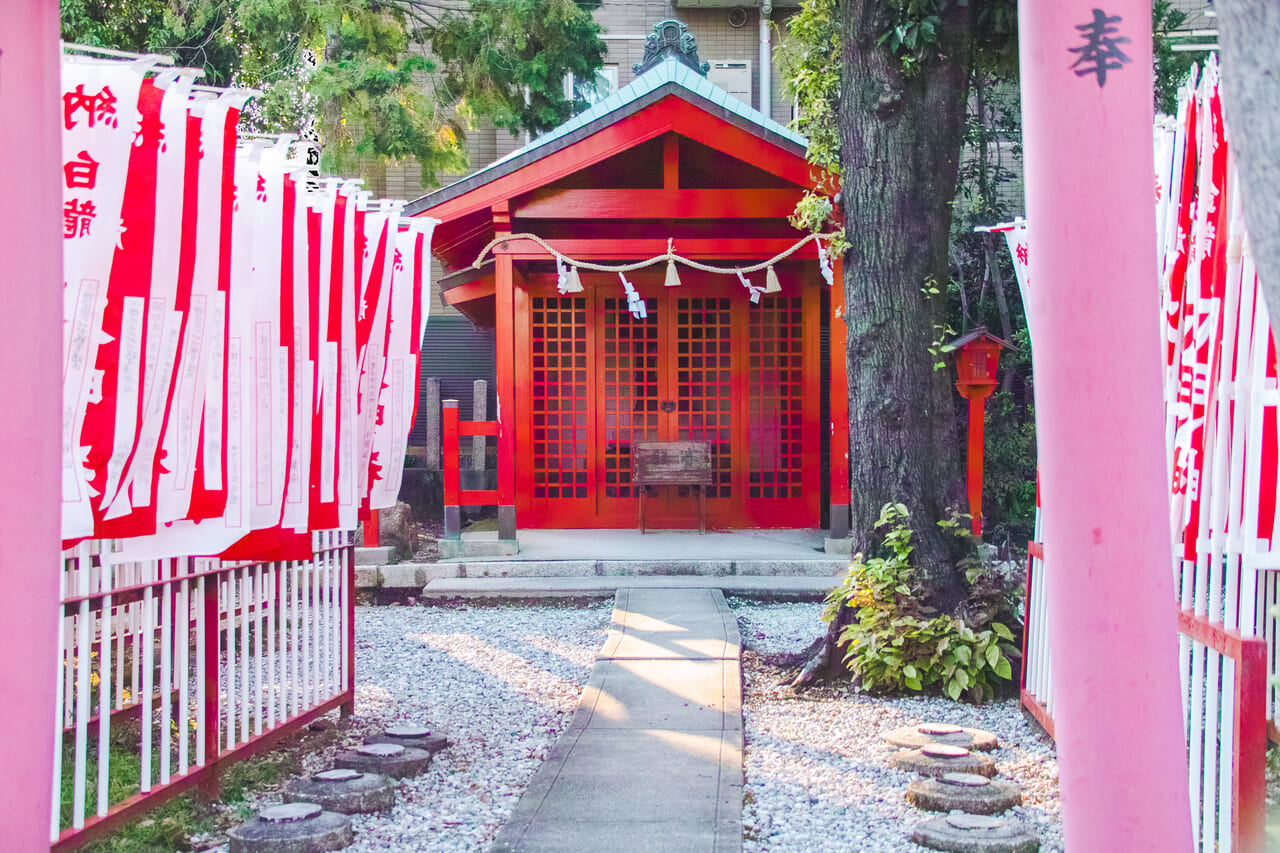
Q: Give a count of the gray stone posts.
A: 2